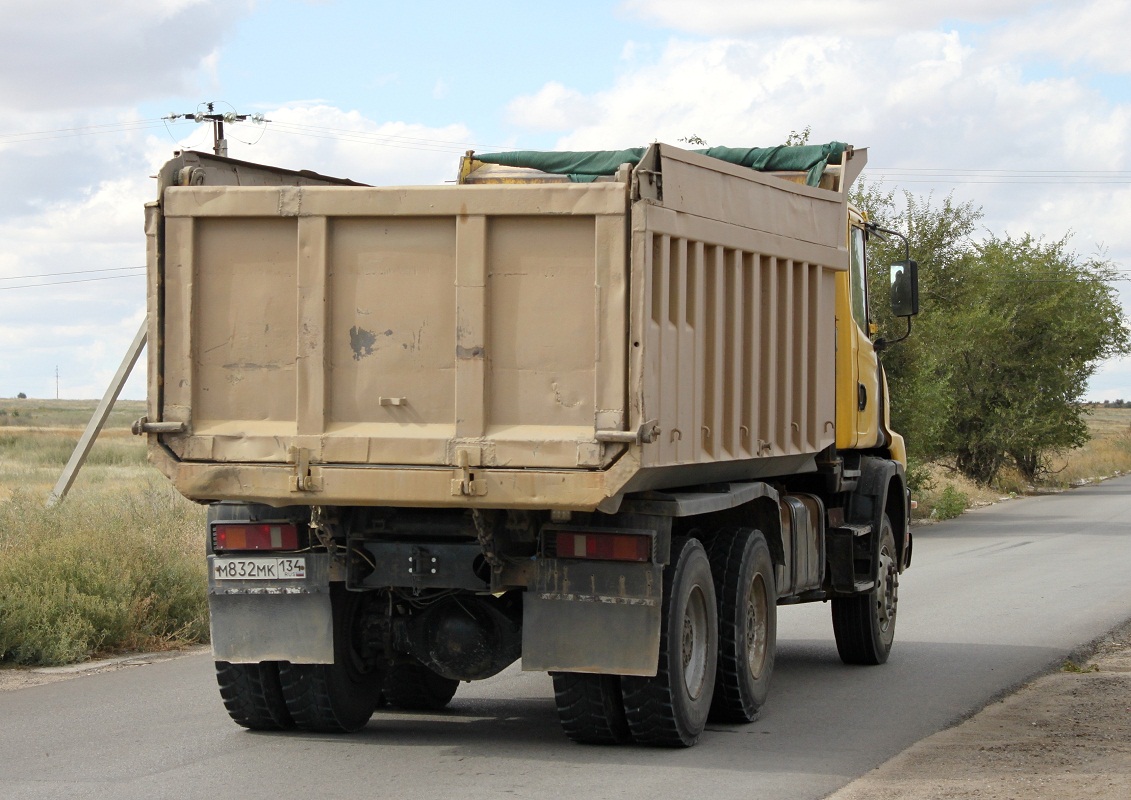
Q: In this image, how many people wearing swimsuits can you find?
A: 0